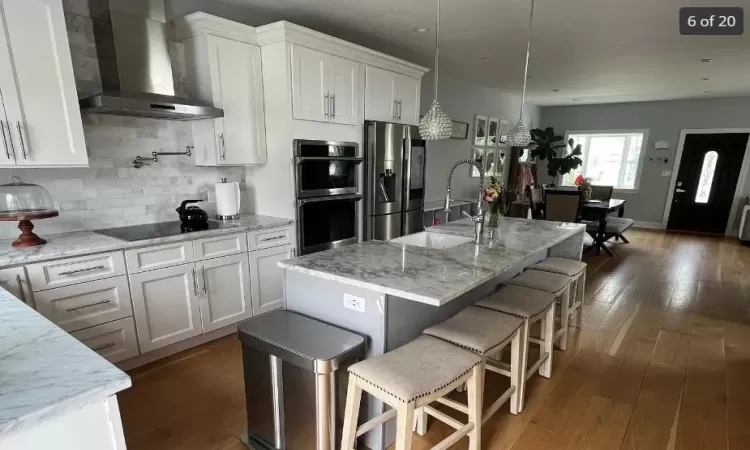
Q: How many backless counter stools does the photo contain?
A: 5